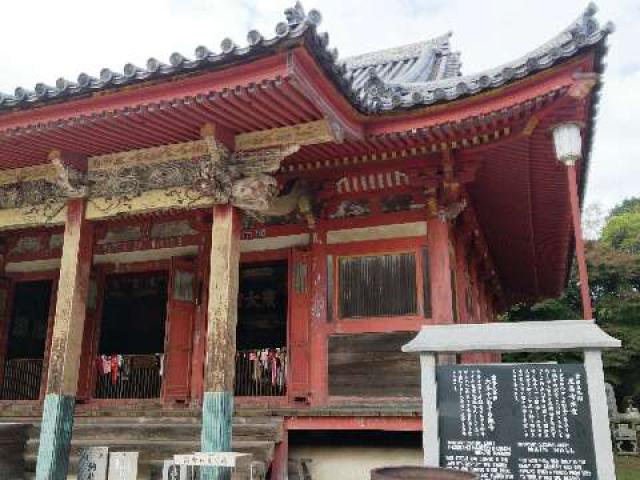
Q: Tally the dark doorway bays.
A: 3